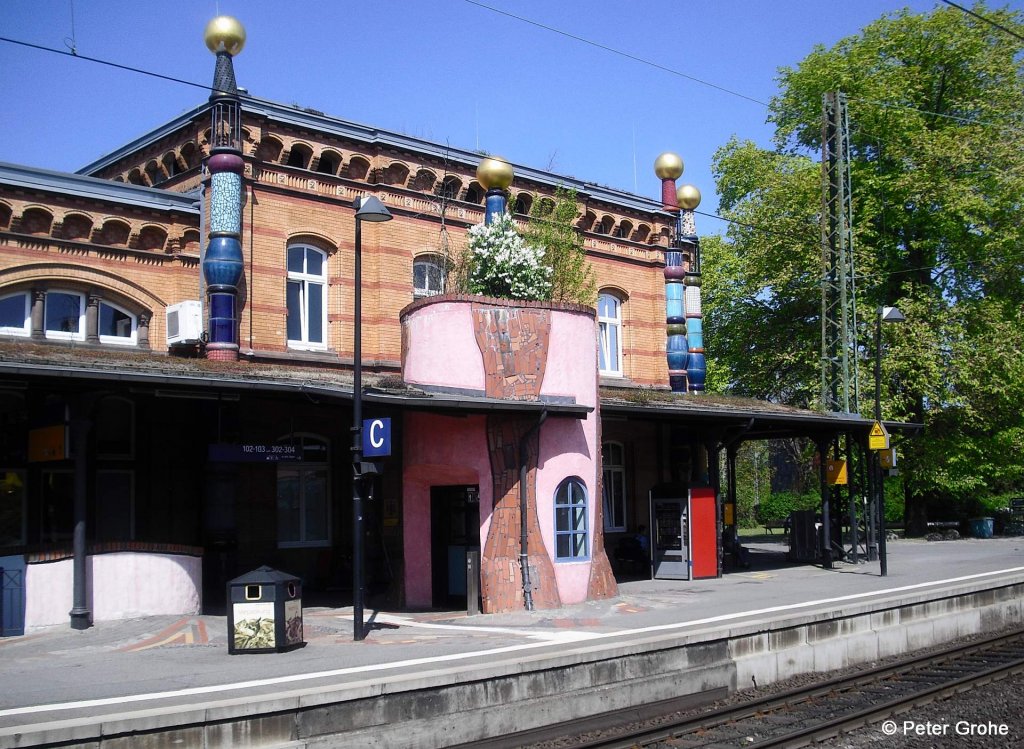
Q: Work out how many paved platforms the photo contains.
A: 1